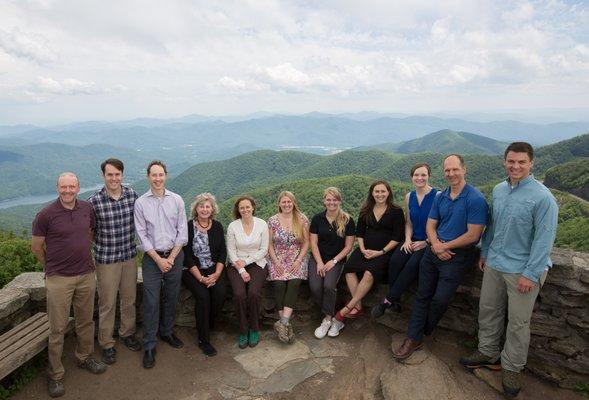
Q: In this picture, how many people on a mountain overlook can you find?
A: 11